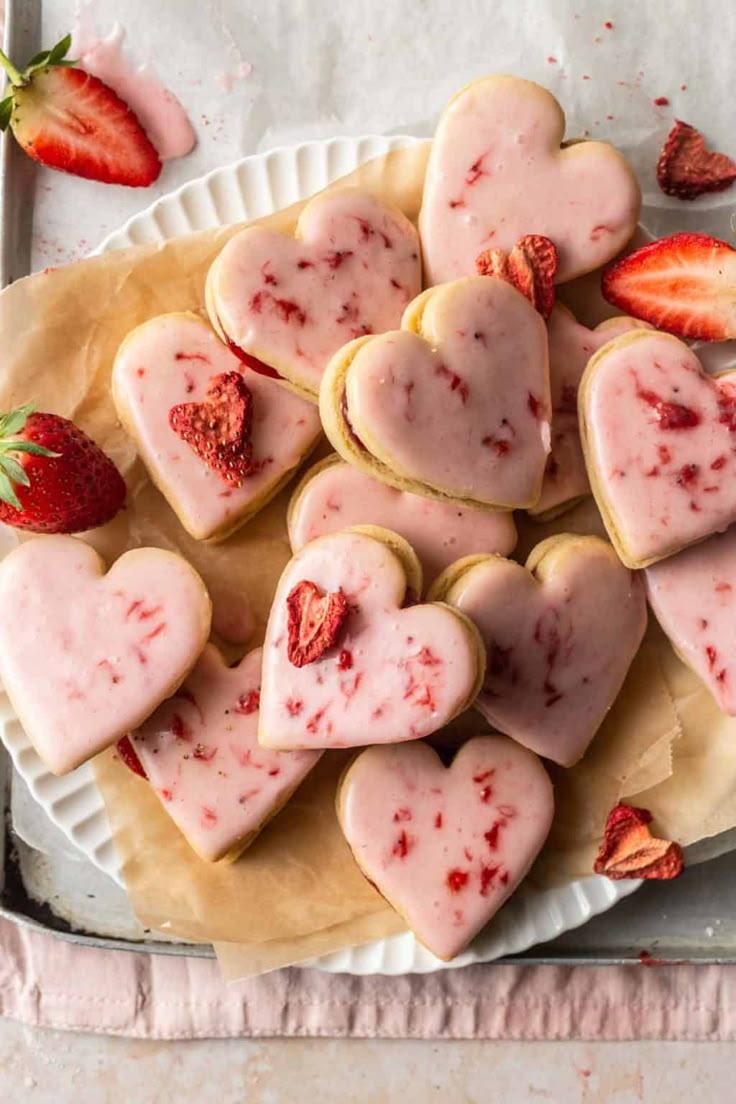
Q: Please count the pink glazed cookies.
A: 13